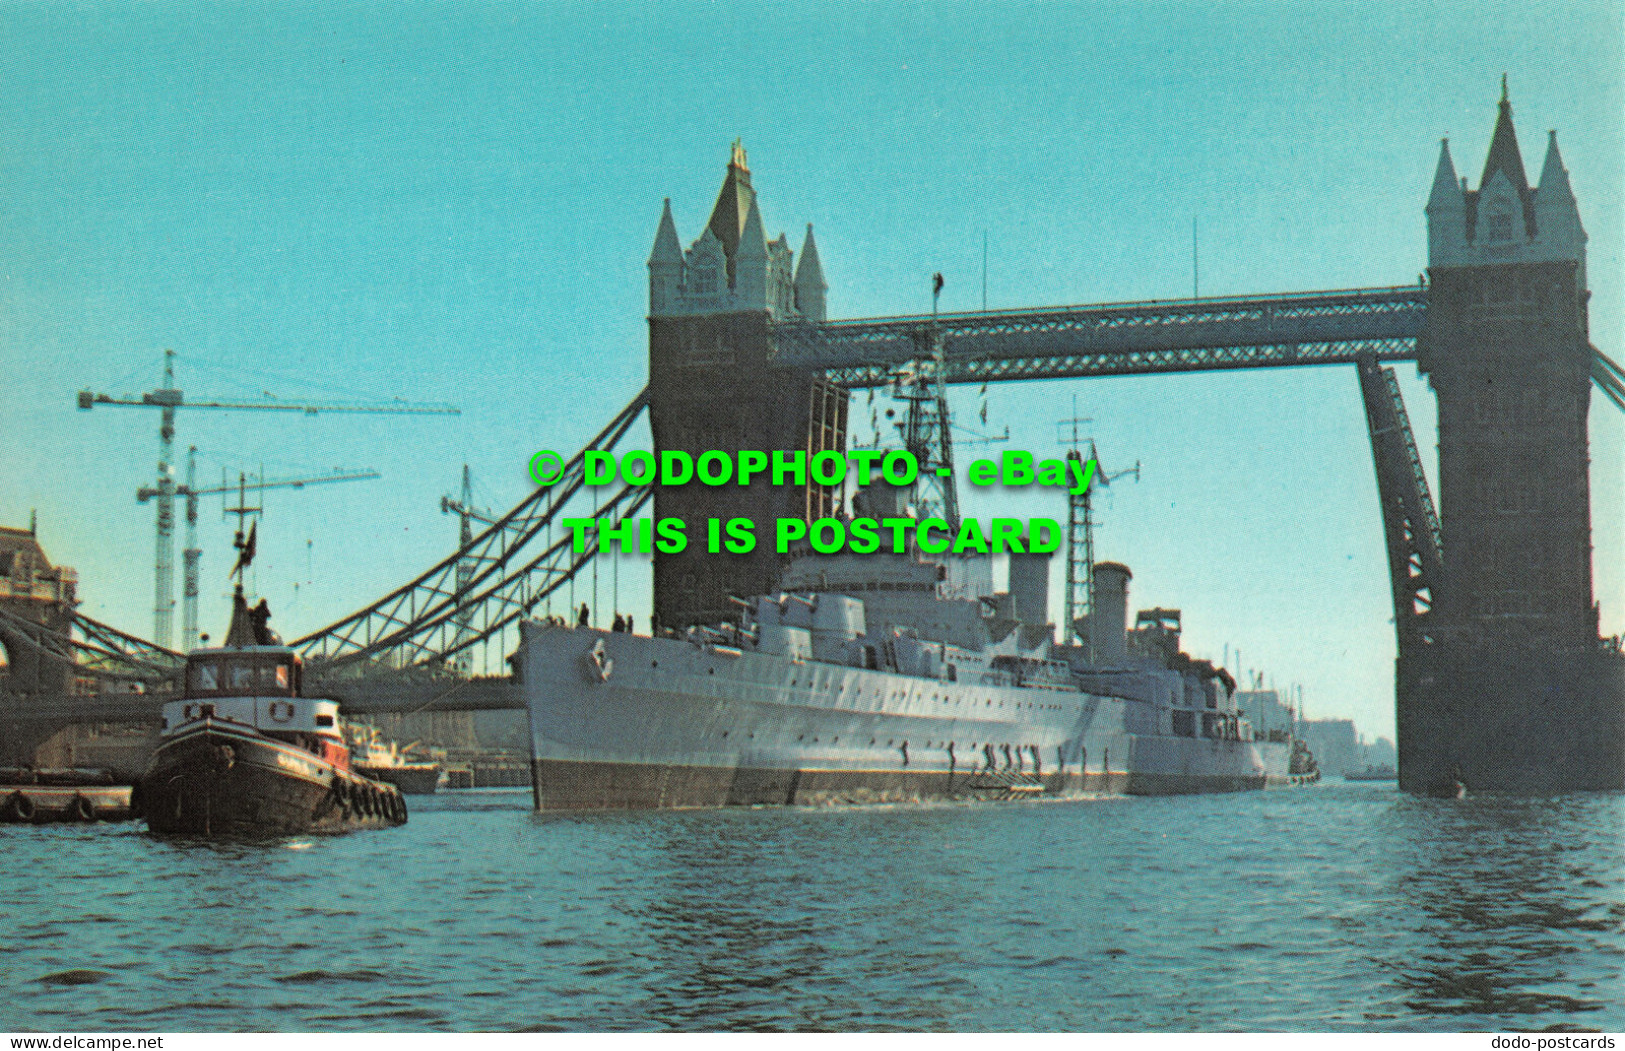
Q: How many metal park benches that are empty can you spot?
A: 0